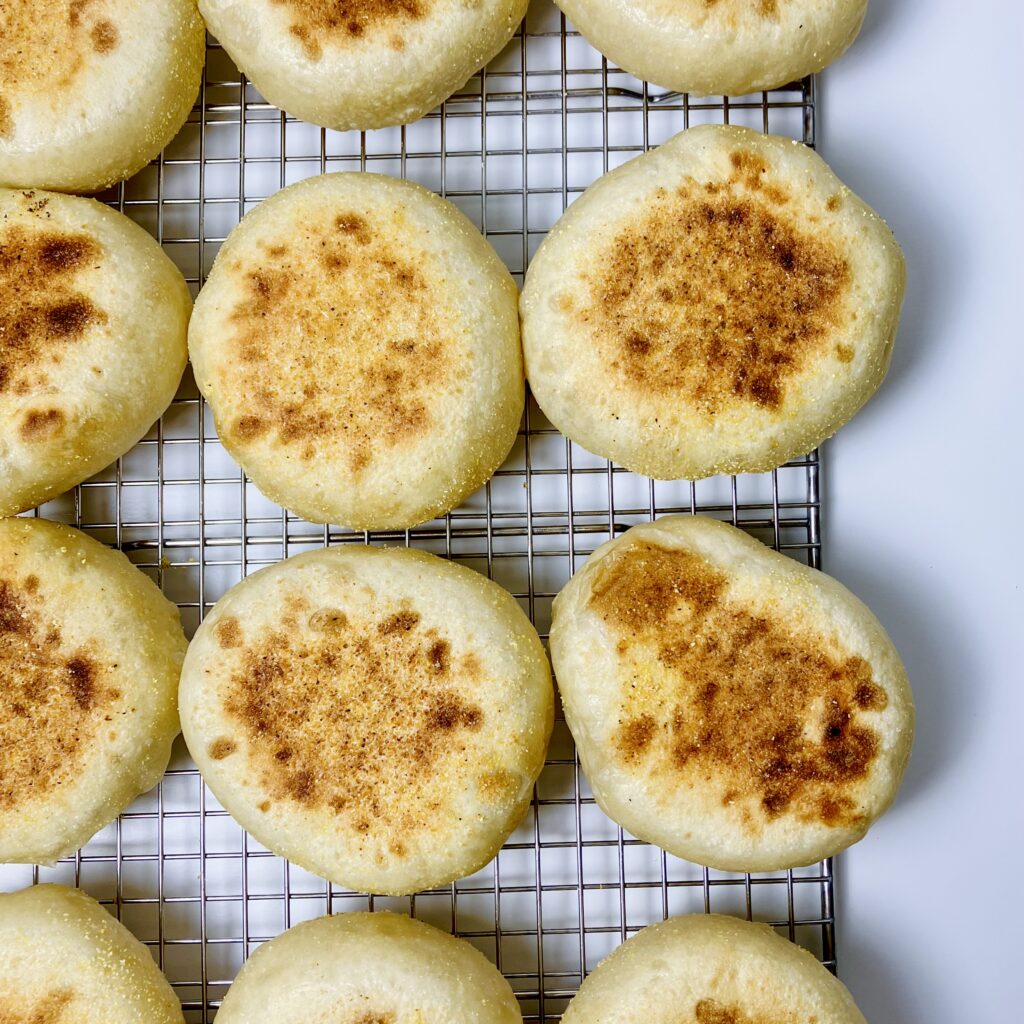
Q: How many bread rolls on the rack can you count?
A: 12